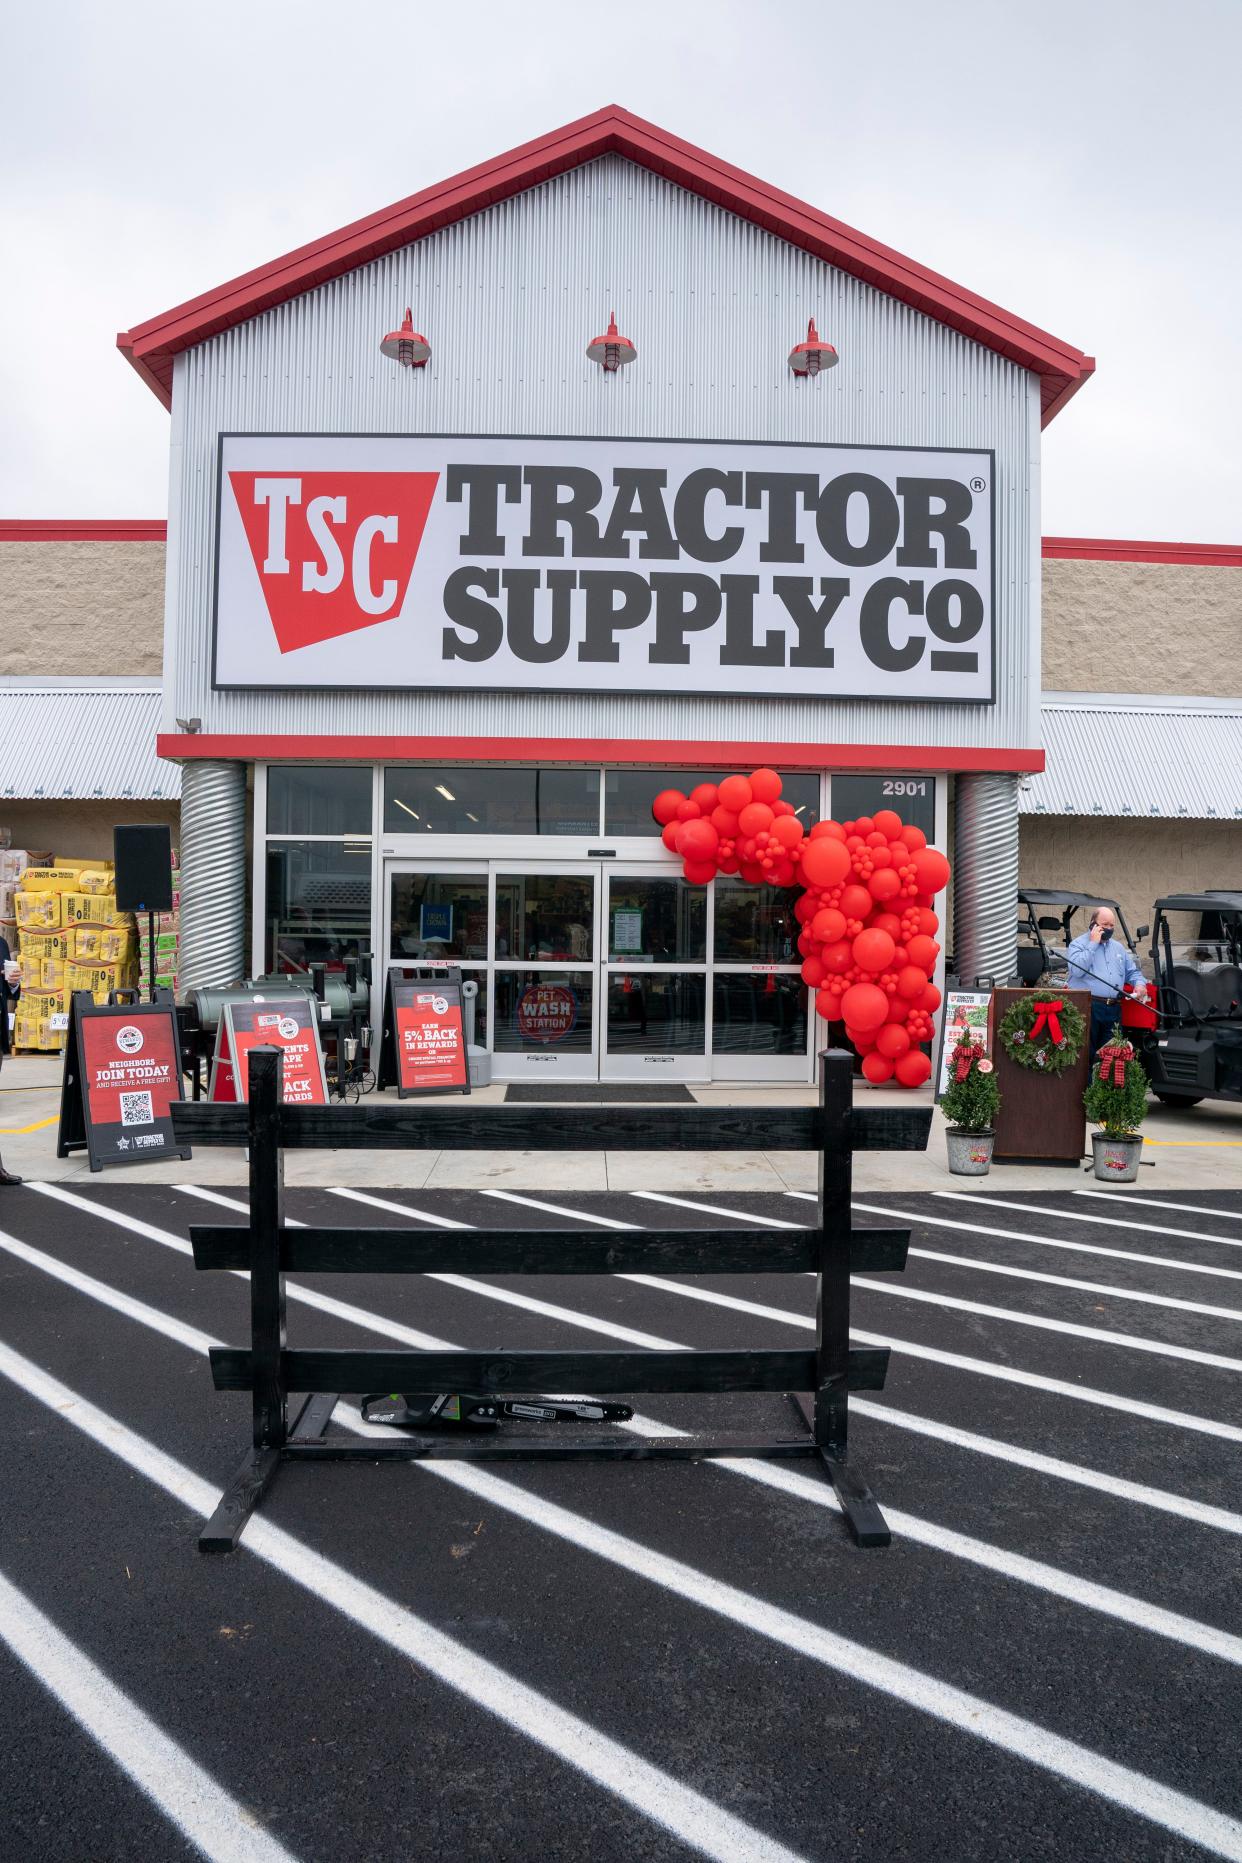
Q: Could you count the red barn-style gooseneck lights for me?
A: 3